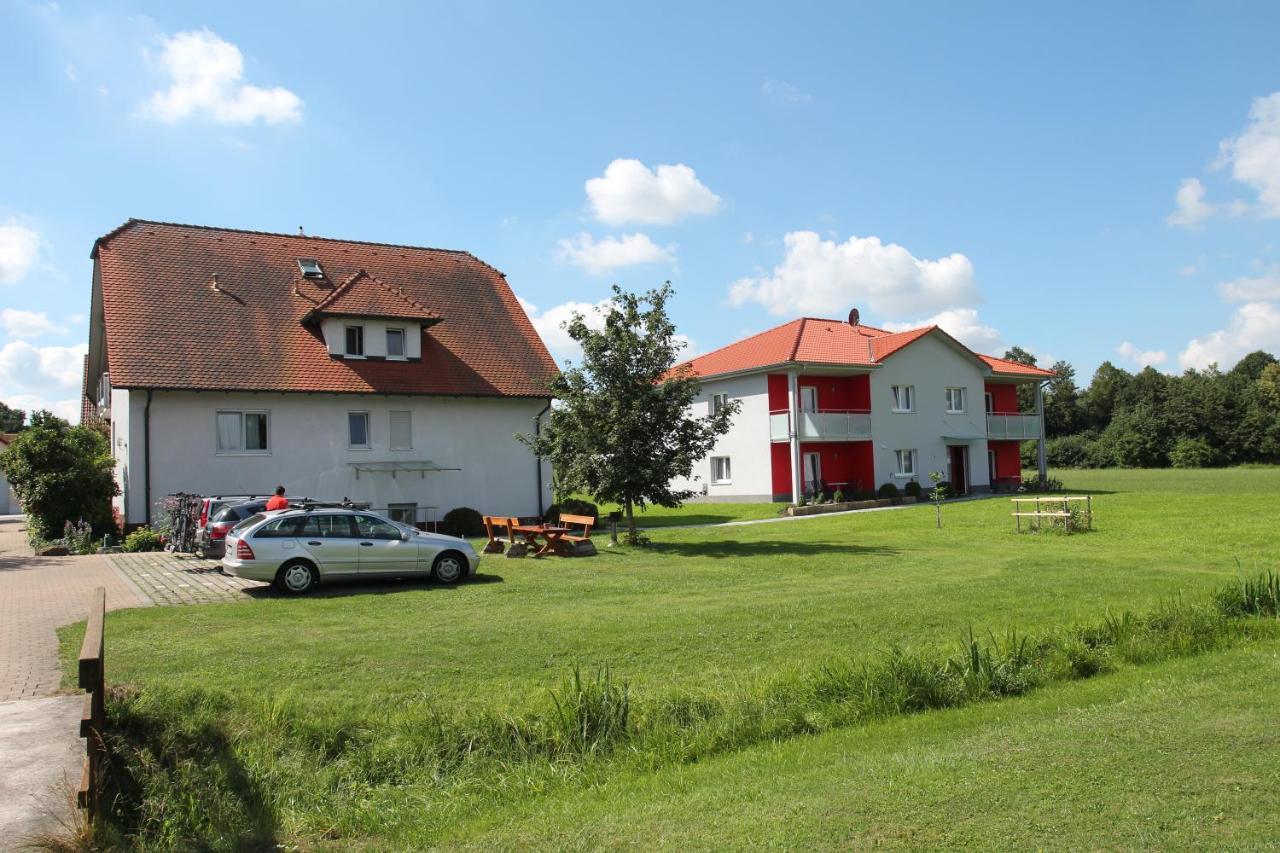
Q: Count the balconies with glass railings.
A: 2